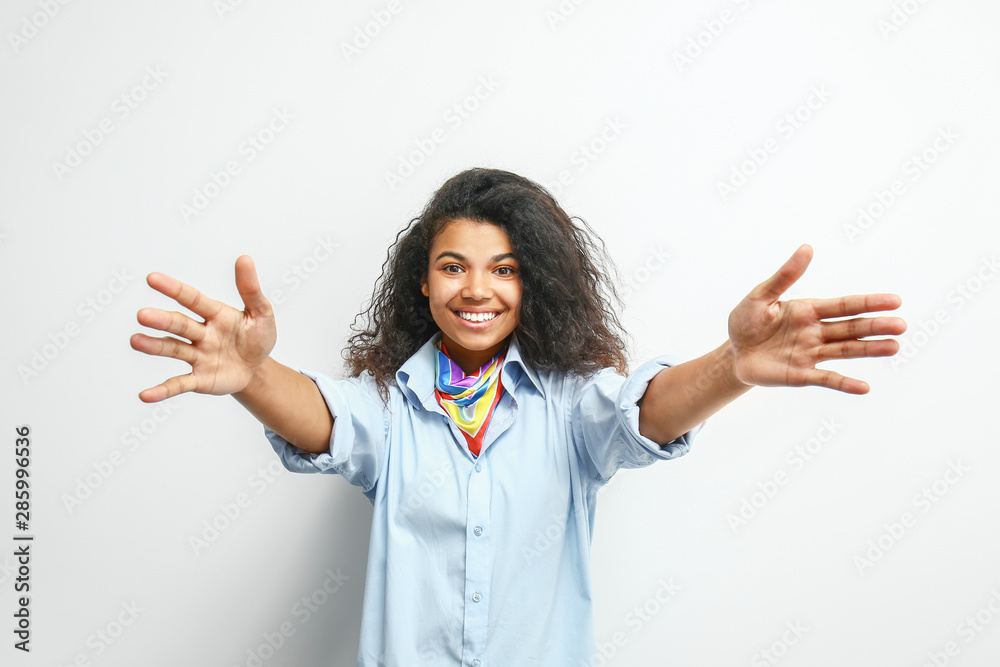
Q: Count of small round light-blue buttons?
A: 4